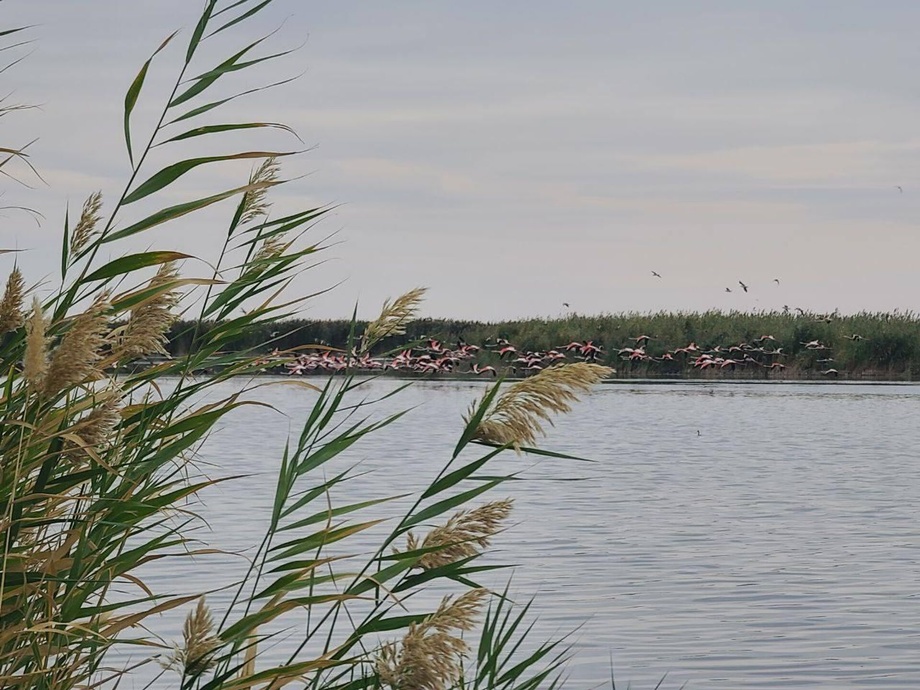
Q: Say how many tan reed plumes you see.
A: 13